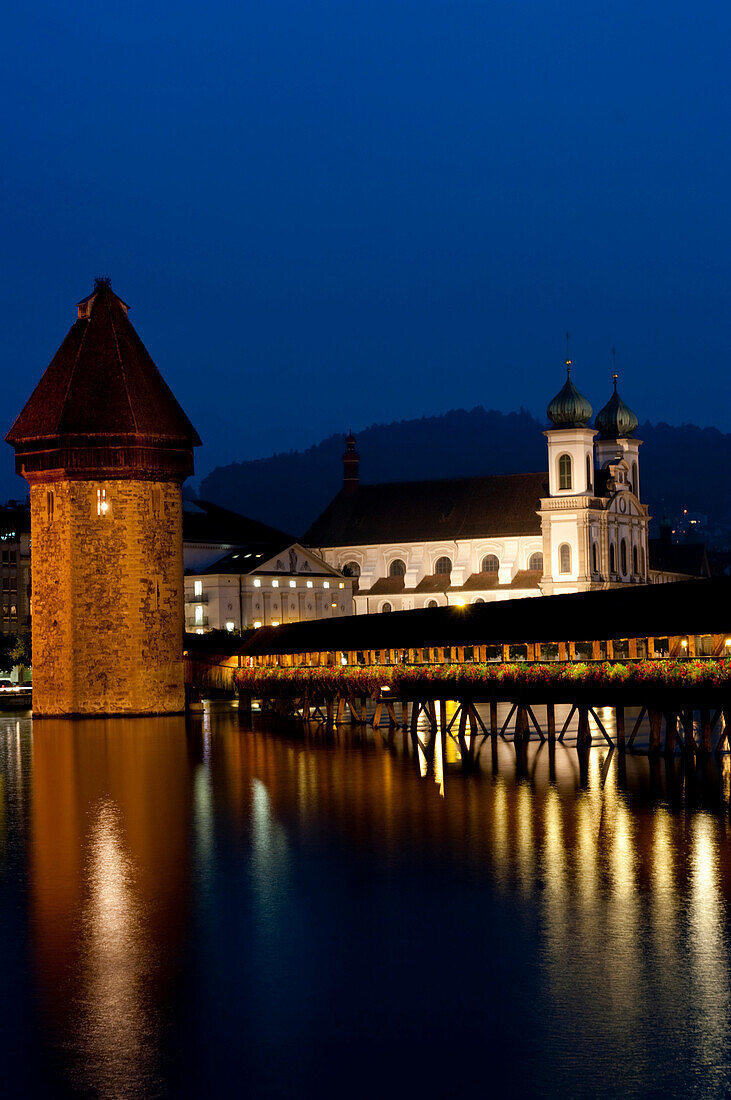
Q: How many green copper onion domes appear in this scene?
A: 2